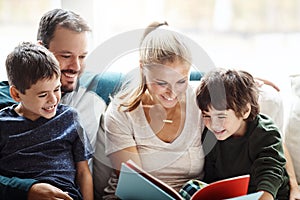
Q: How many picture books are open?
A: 1